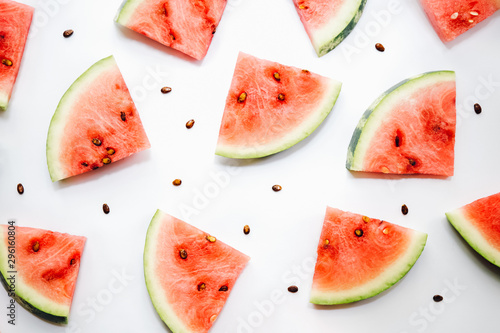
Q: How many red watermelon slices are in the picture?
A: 11